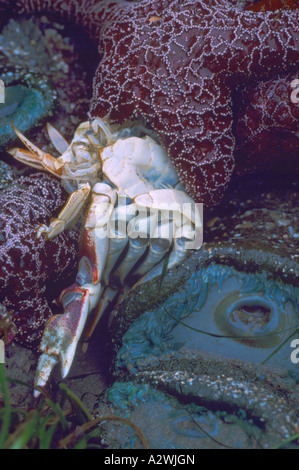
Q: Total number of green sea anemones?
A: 3